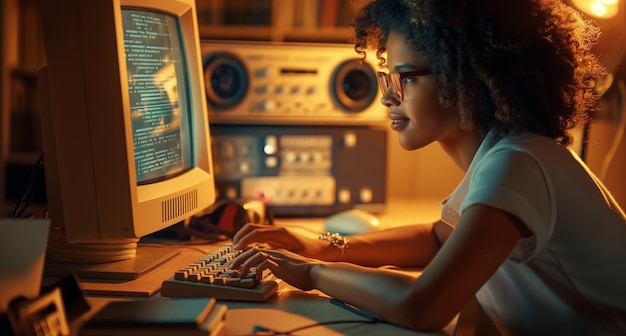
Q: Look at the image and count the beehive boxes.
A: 0